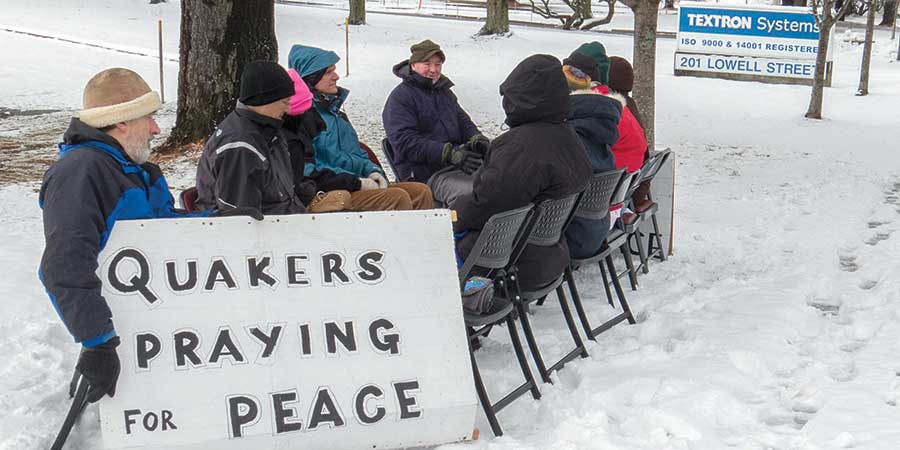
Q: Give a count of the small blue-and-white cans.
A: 0